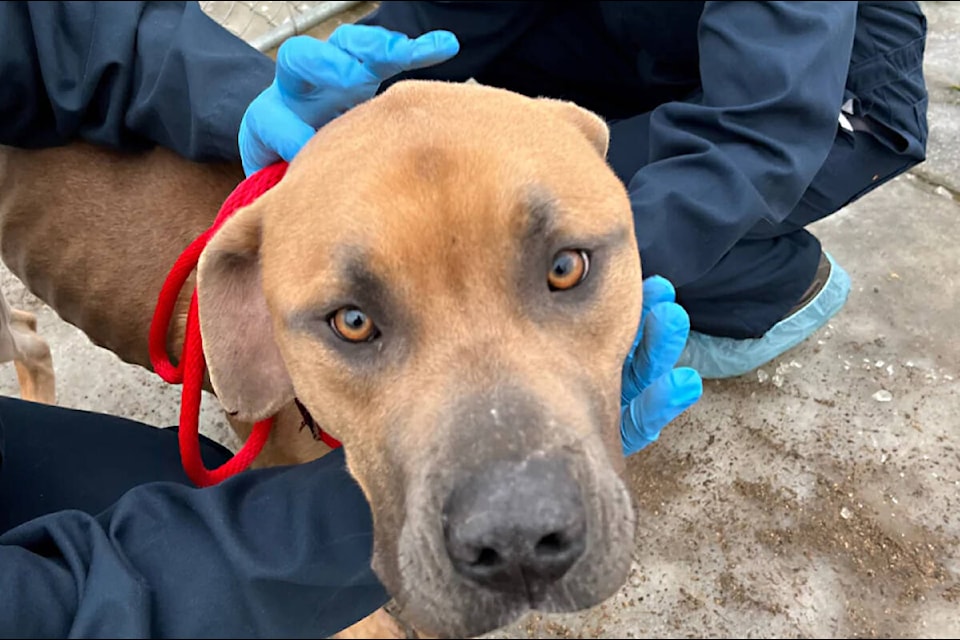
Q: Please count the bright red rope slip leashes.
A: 1